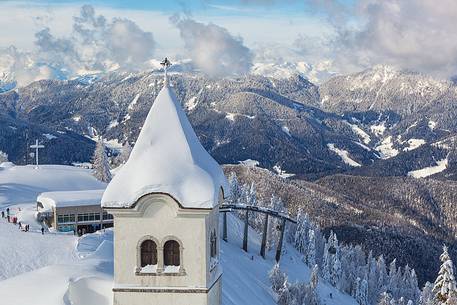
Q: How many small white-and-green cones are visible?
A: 0